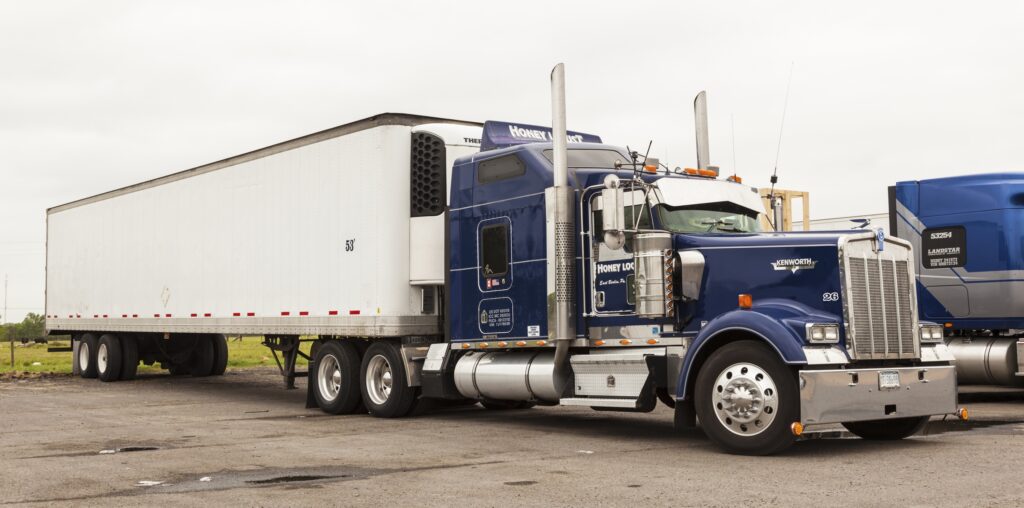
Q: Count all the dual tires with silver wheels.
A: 2